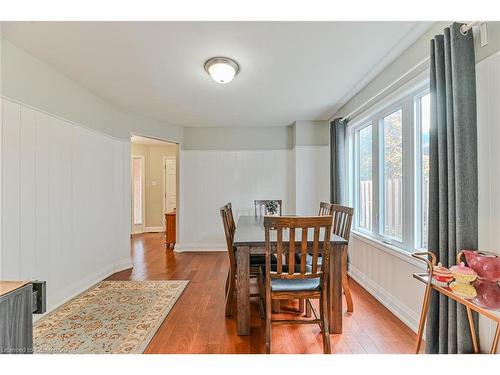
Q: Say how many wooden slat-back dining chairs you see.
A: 6